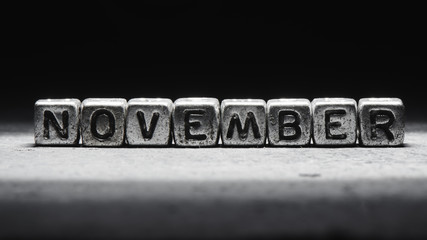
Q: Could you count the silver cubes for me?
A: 8